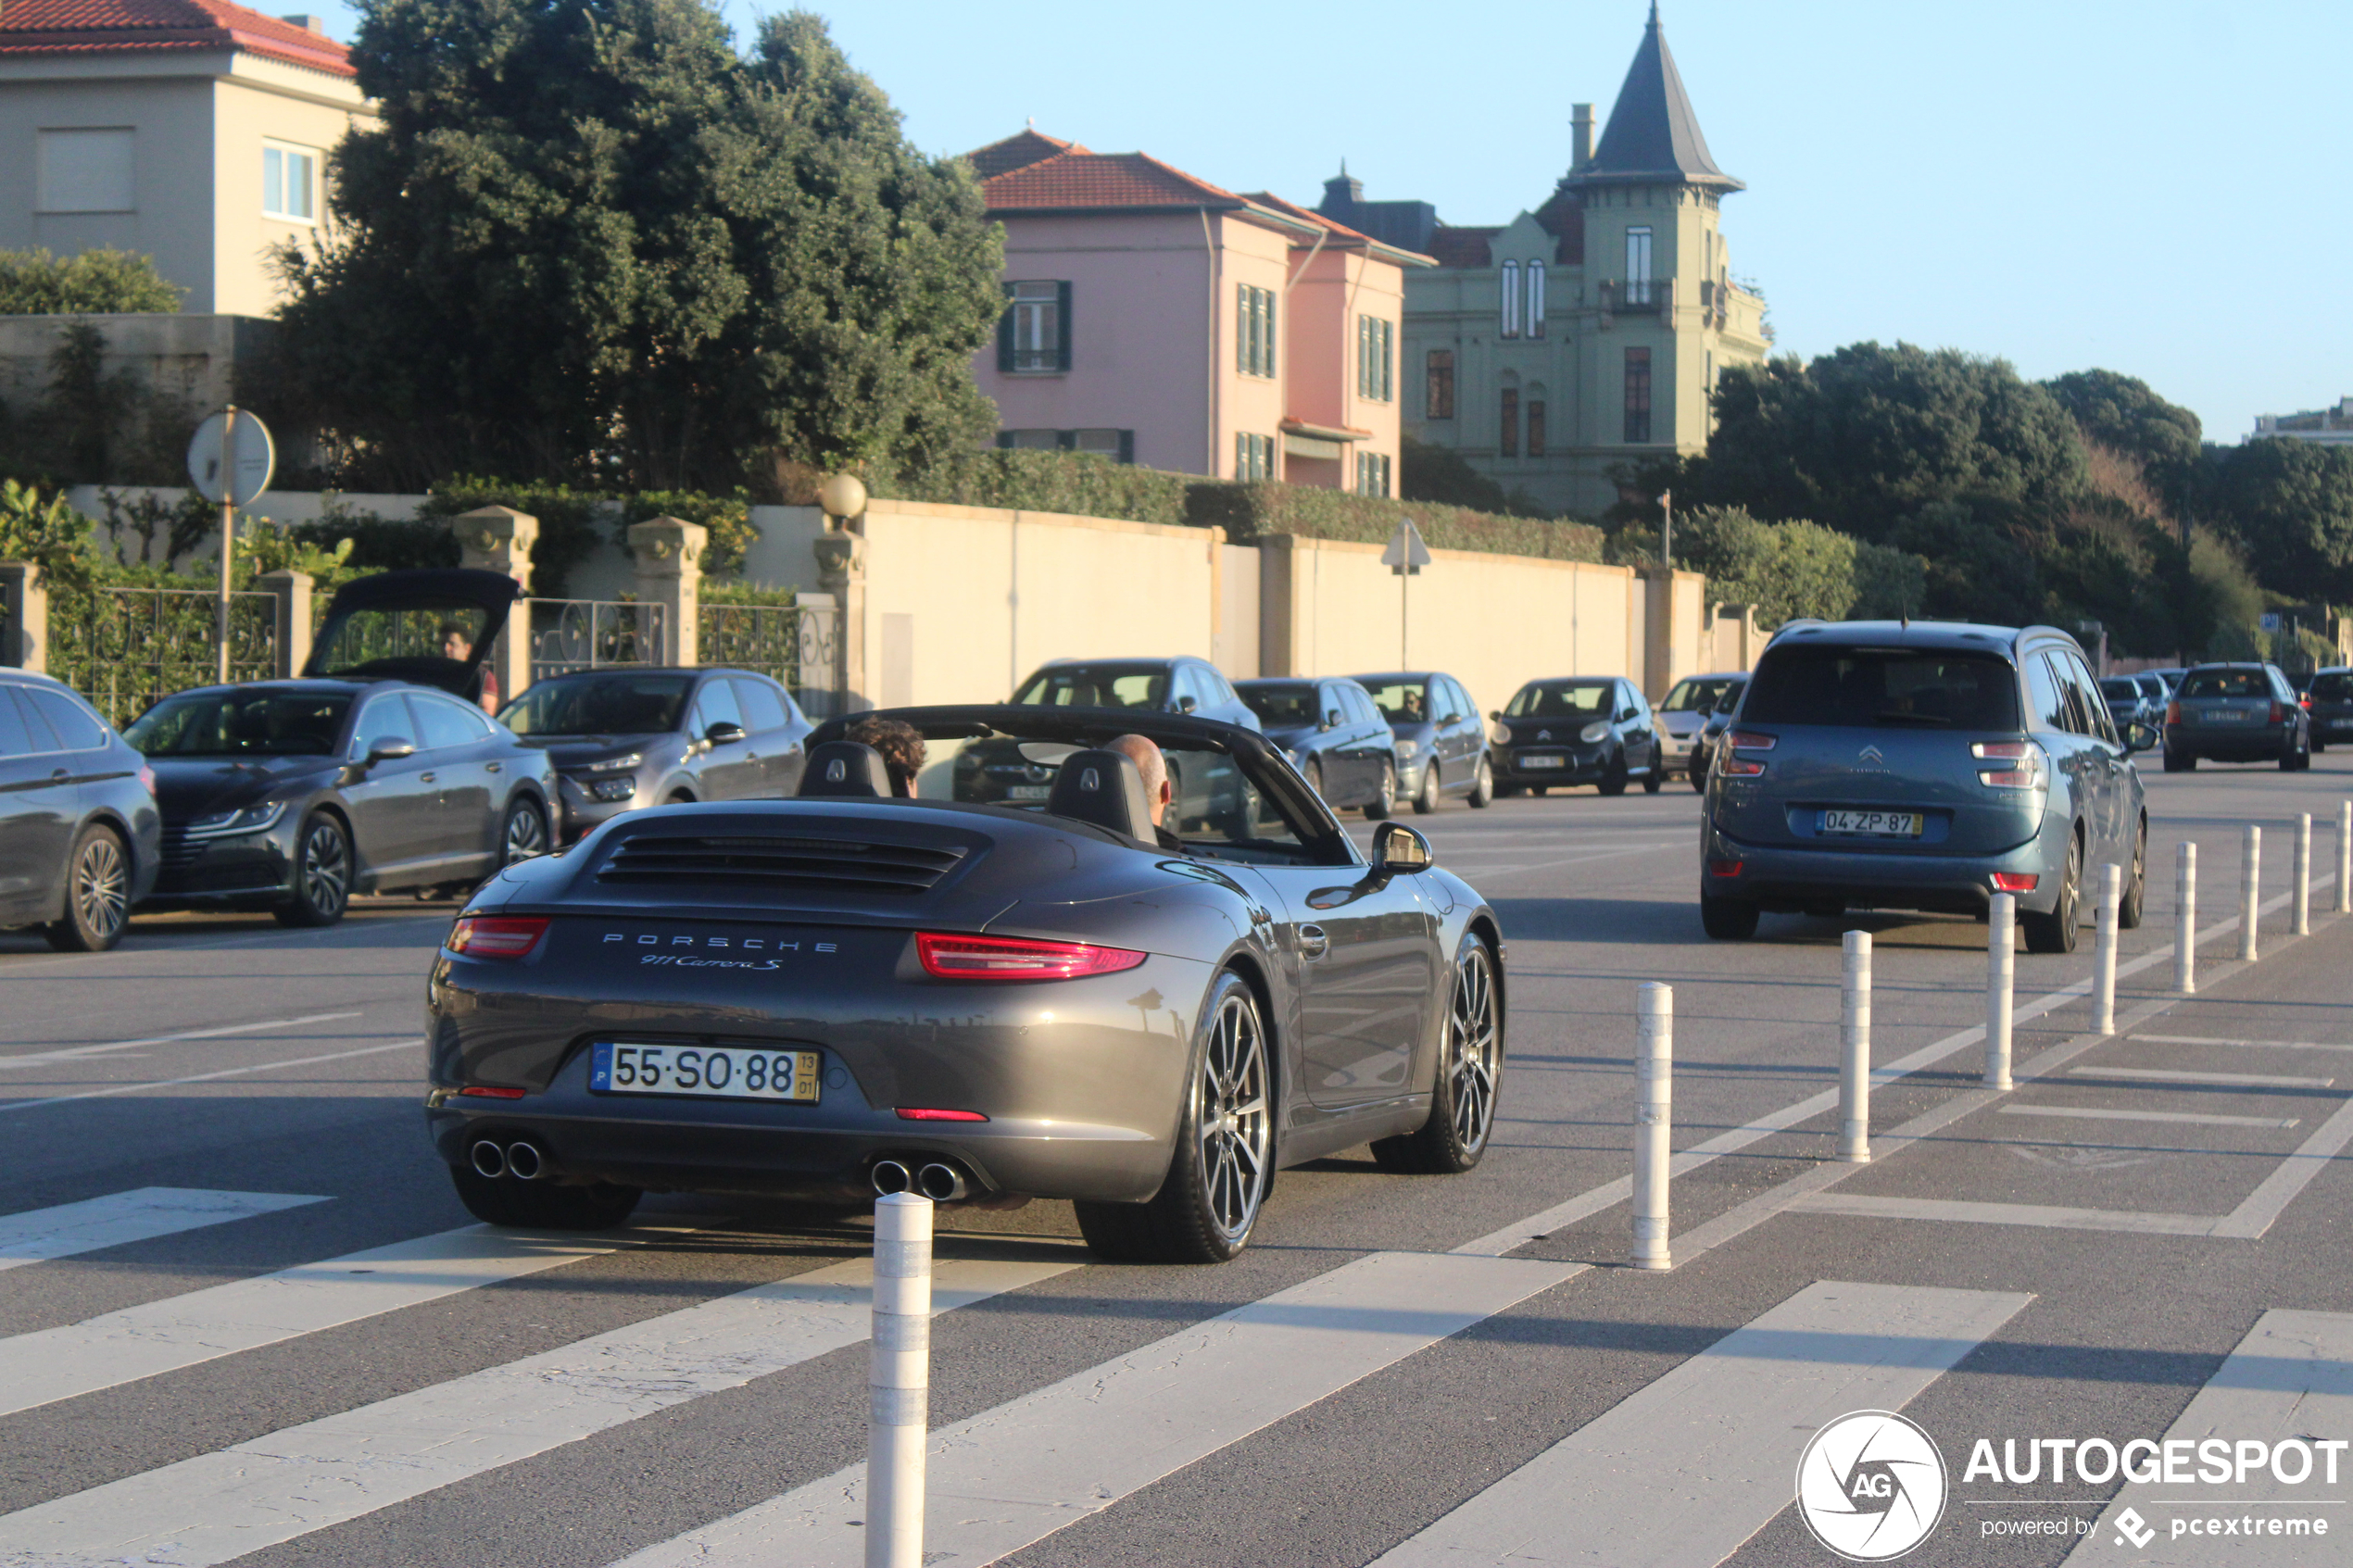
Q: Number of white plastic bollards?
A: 9